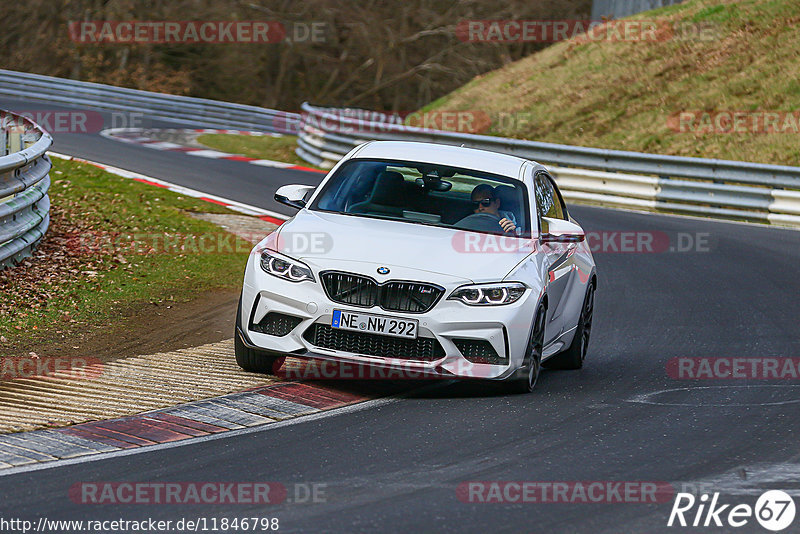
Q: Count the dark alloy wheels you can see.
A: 2